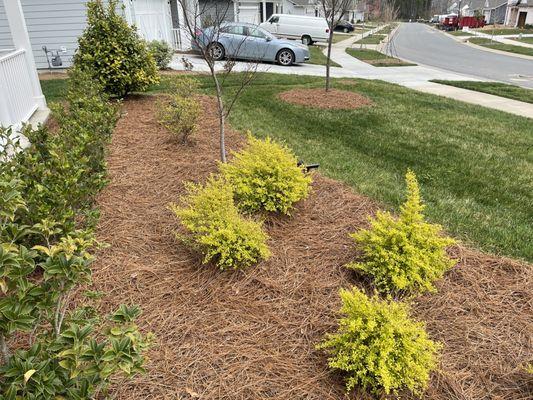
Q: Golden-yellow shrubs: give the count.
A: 4